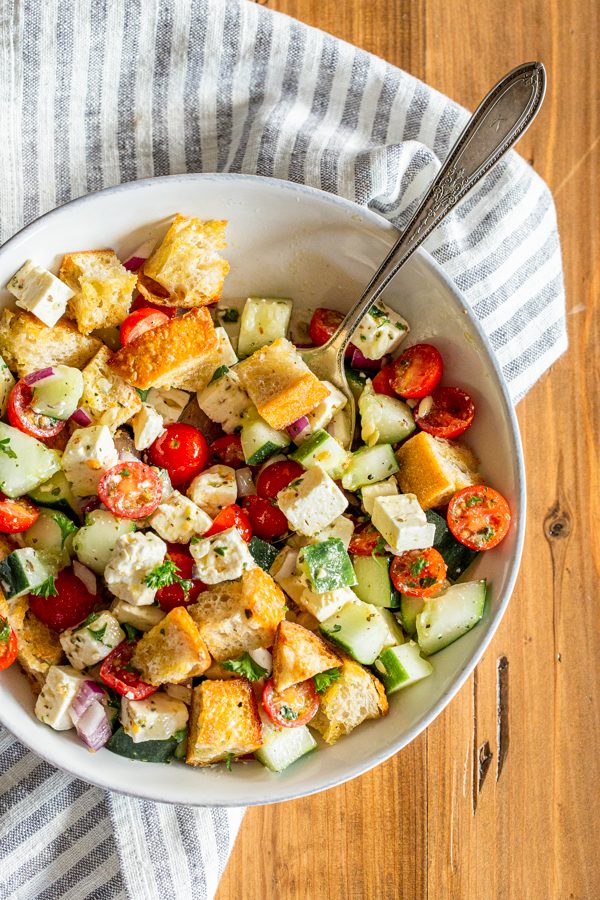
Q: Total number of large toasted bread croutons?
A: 13